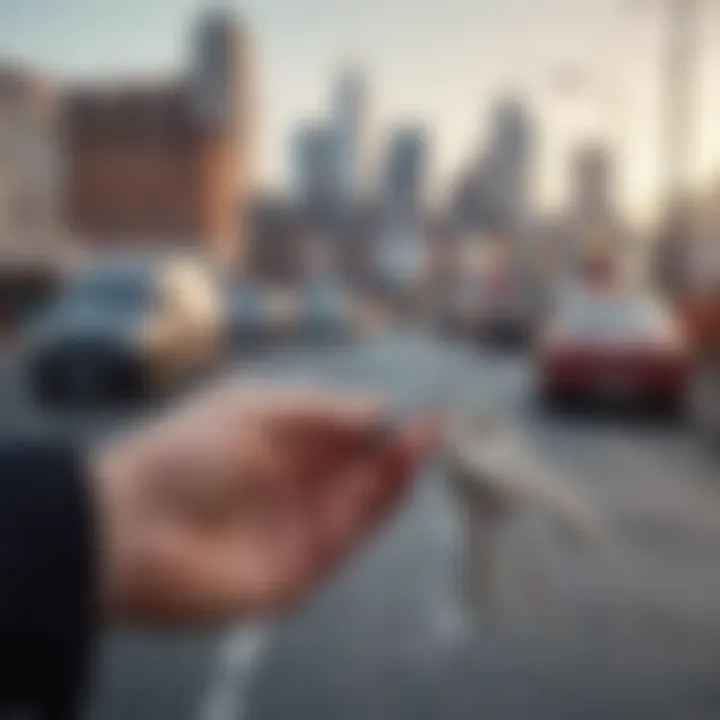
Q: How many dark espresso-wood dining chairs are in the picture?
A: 0